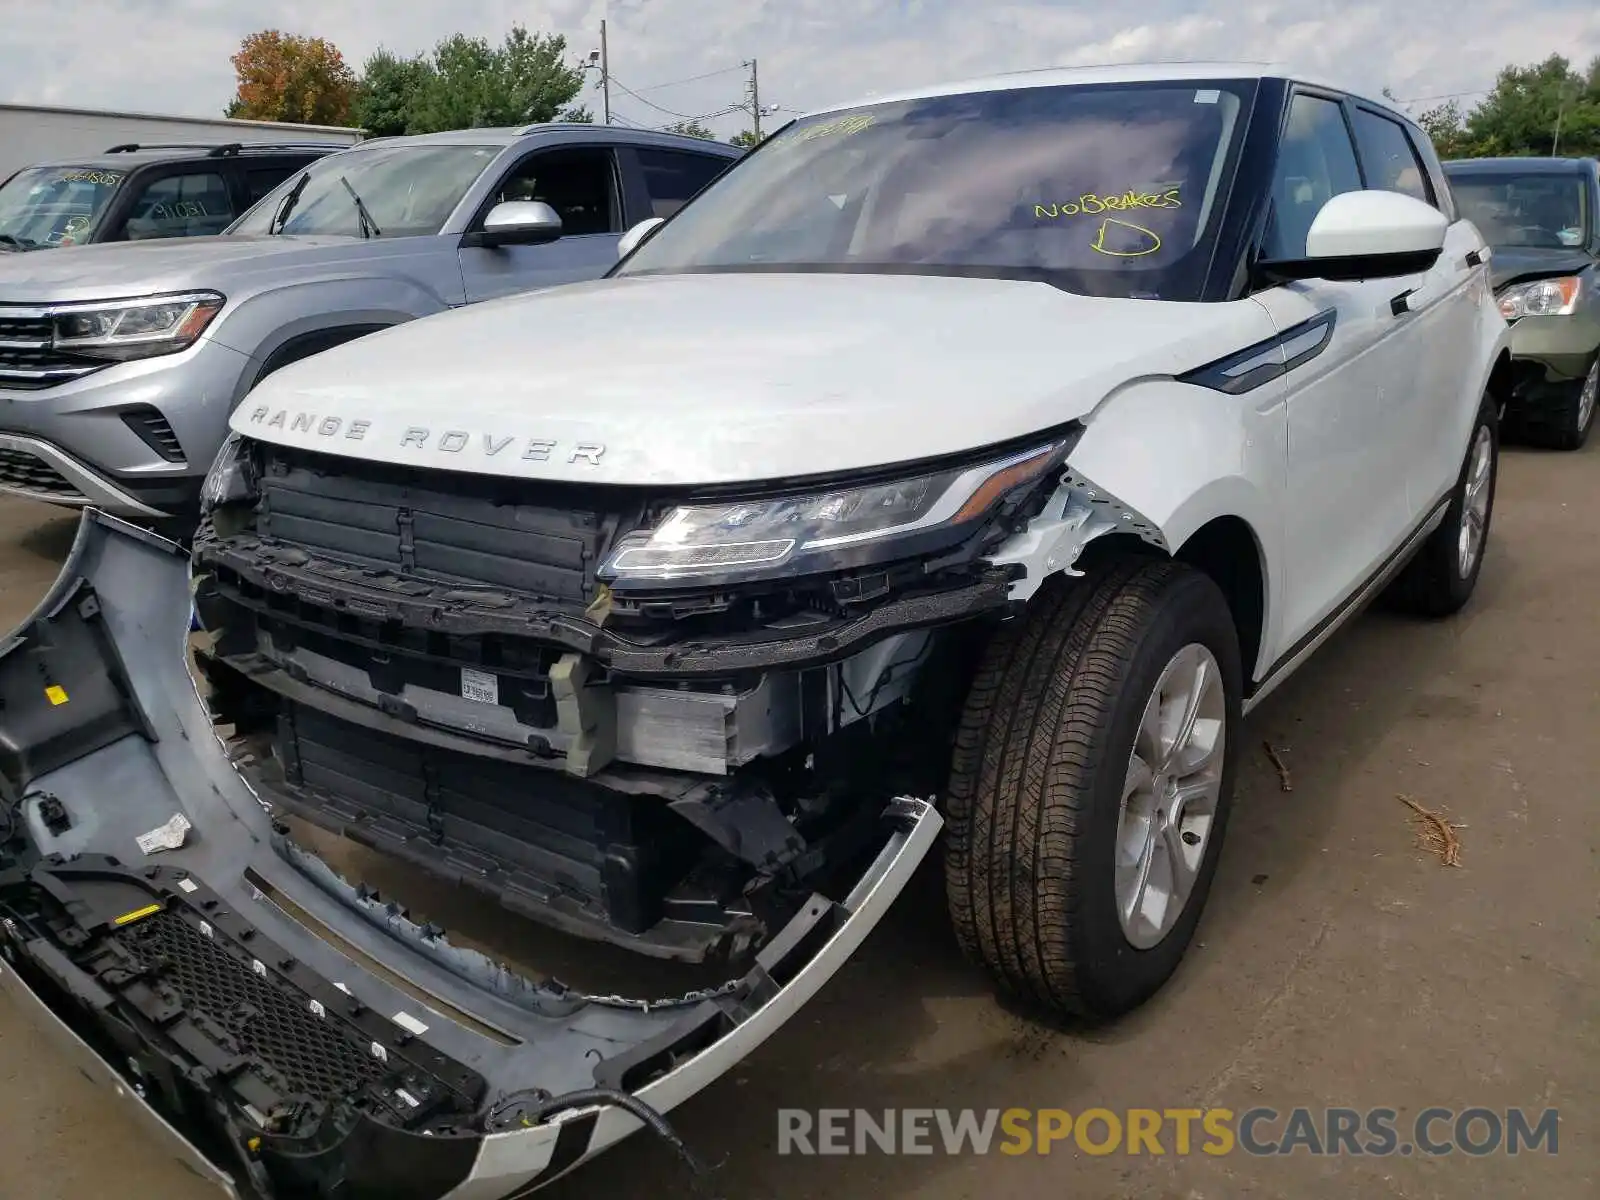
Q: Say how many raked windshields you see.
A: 4